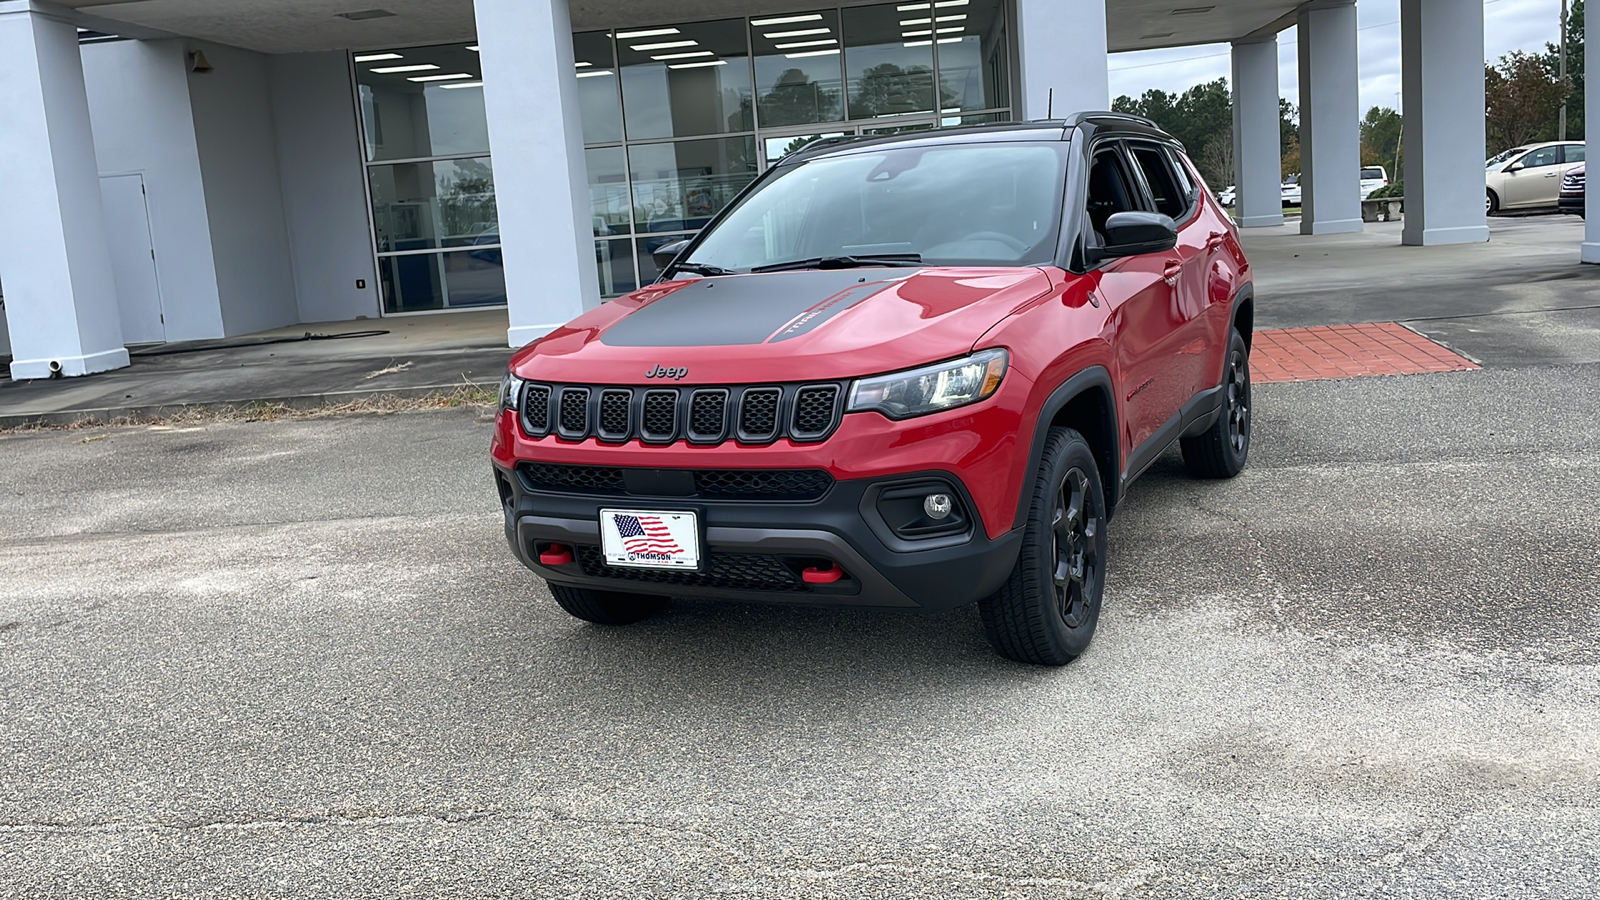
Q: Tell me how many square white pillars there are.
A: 7